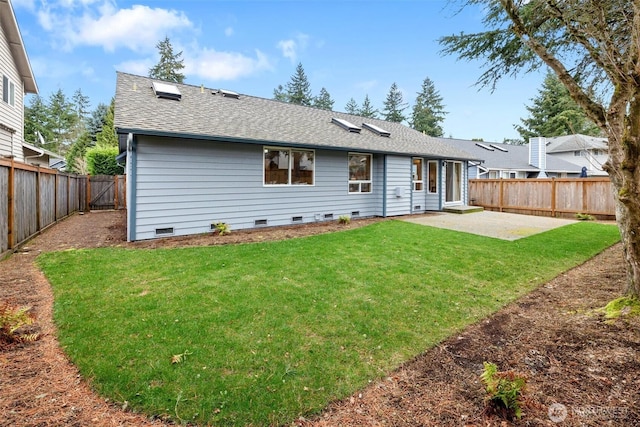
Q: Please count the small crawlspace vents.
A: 7